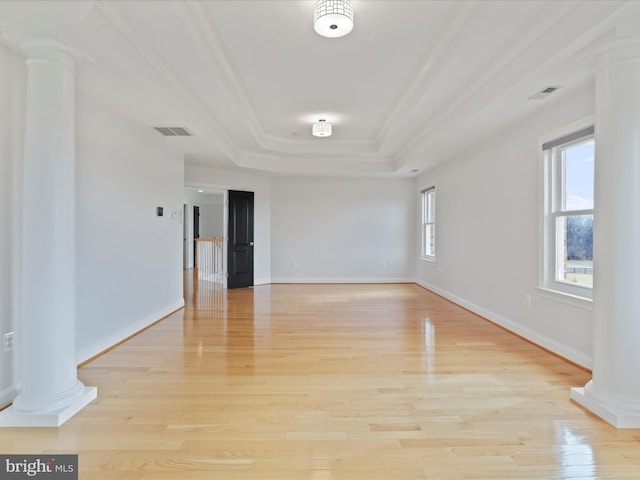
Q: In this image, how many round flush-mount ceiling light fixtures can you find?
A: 2